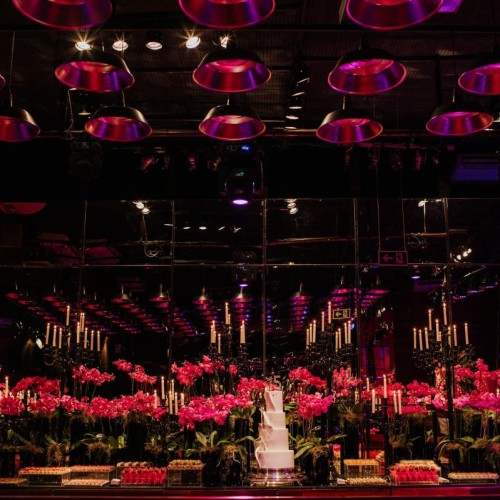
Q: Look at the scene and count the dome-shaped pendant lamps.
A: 13